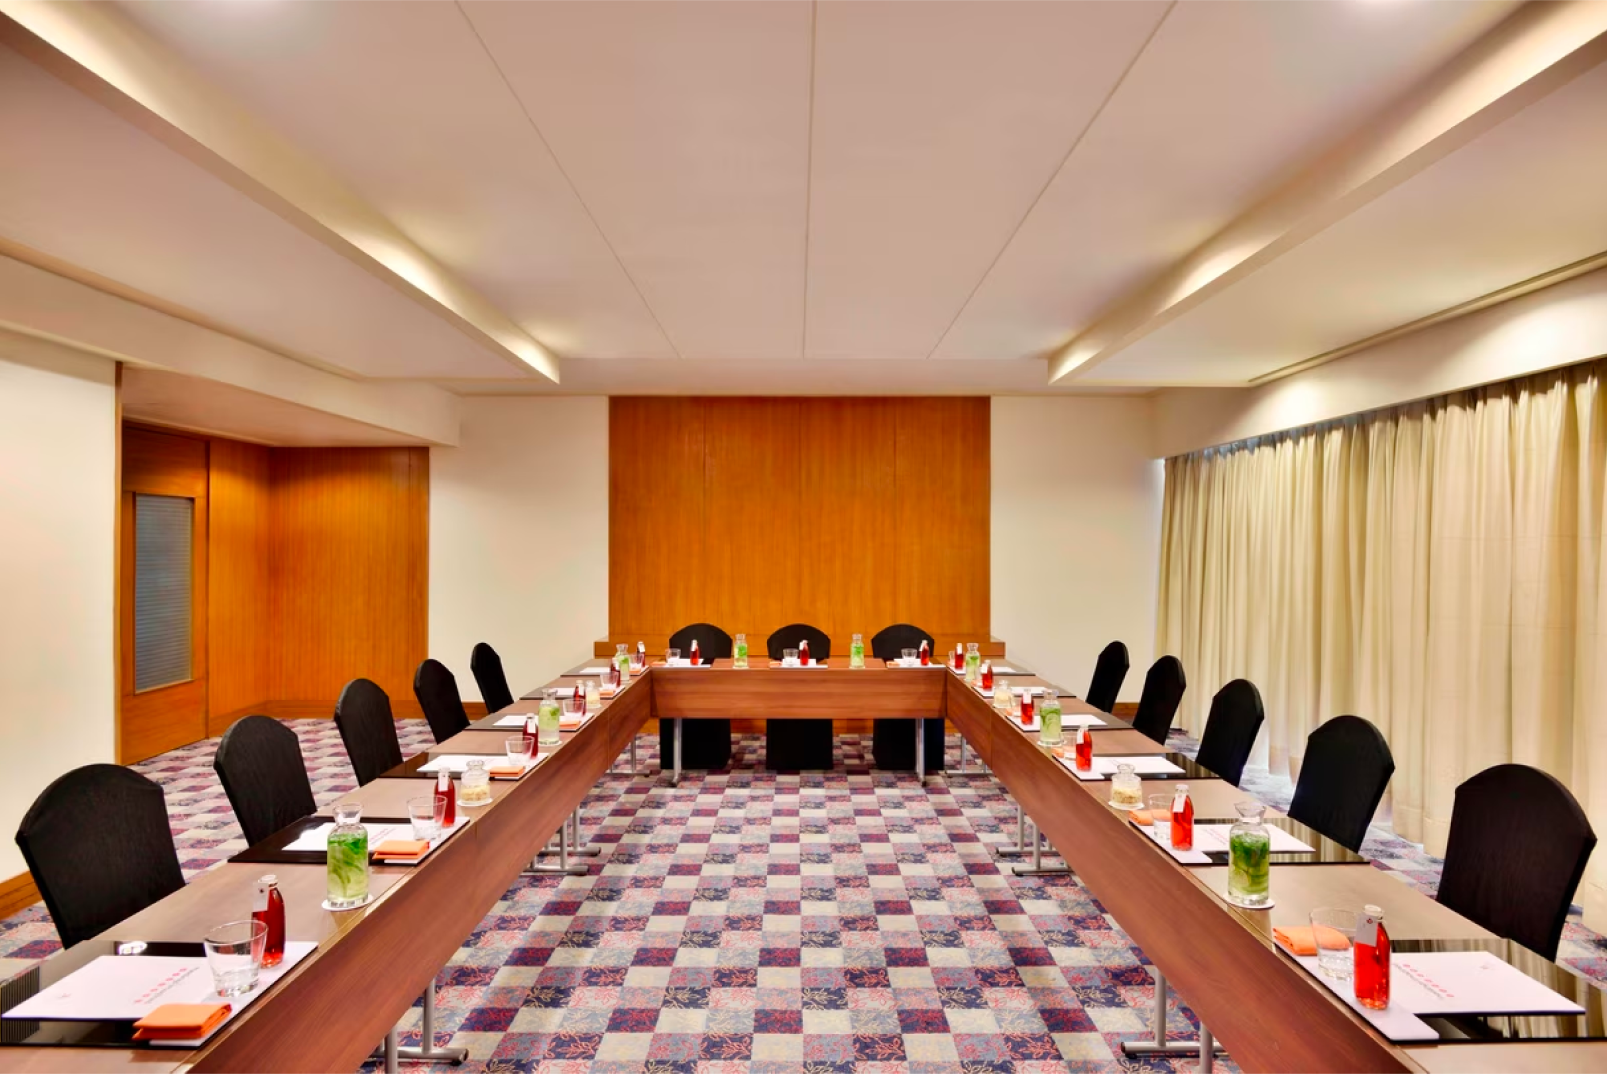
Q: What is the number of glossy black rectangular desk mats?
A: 15